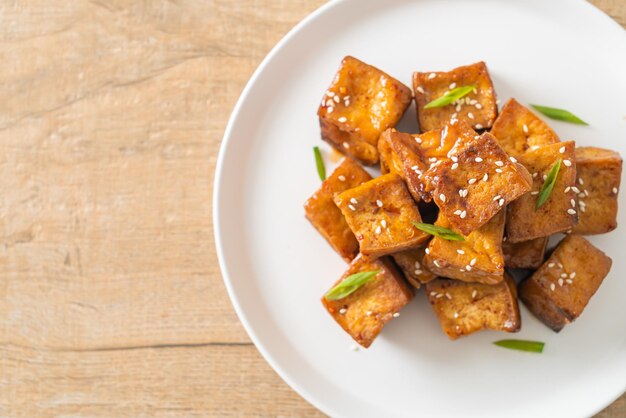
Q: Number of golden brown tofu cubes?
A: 15